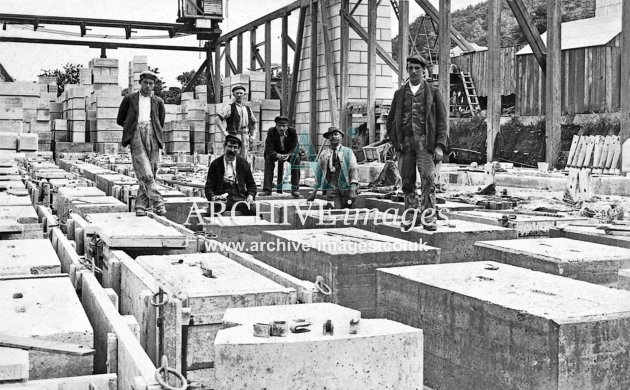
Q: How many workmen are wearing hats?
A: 6